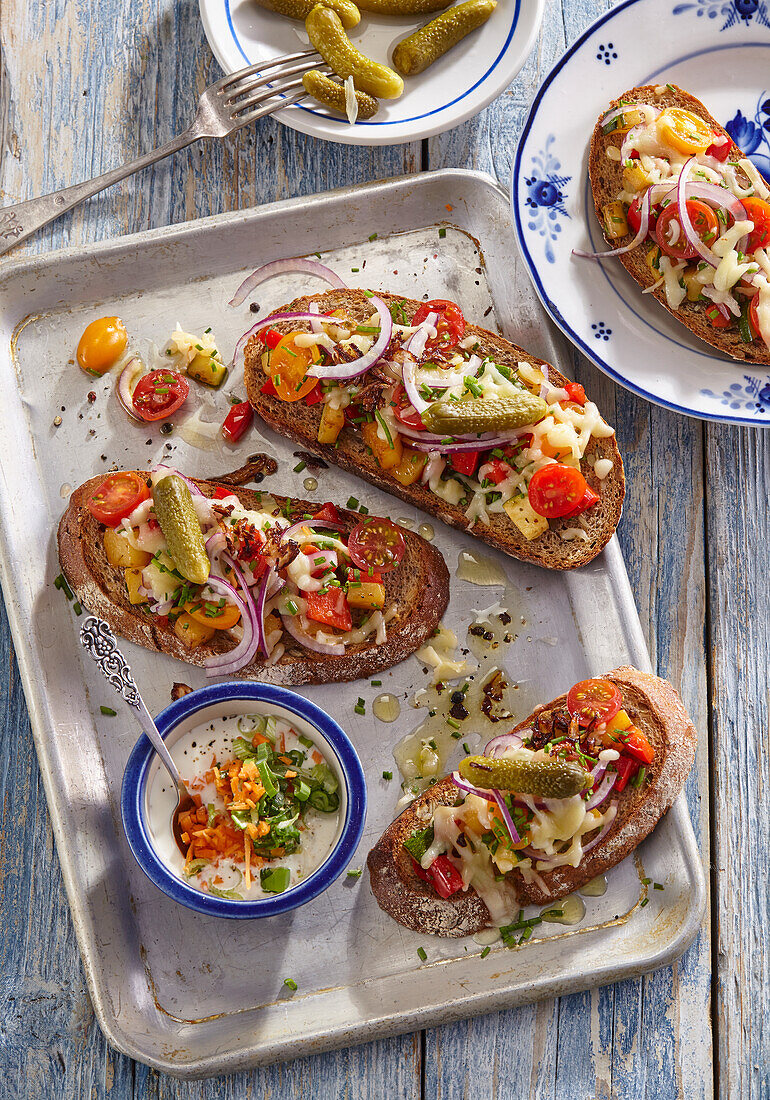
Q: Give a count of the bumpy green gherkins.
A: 8